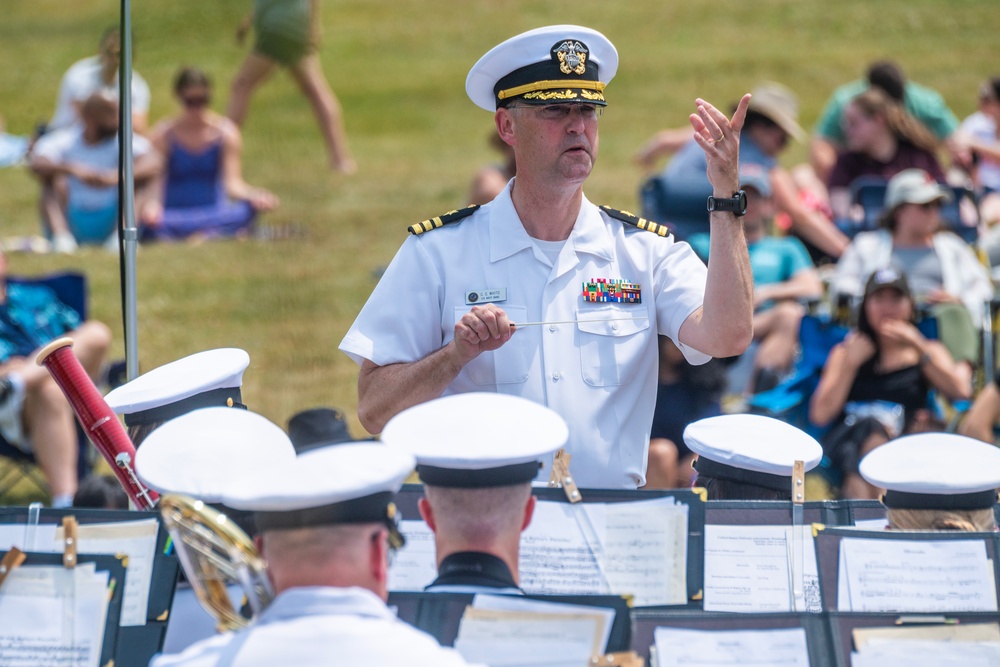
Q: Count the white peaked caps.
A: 7